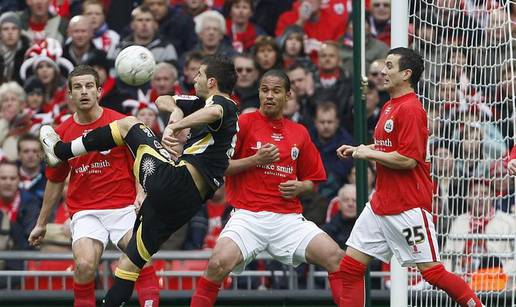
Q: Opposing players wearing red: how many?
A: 3